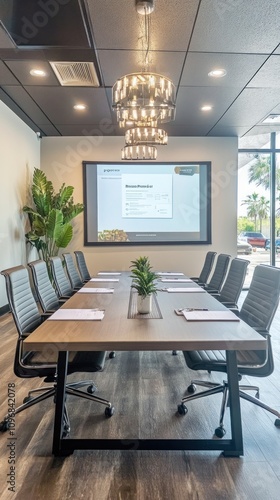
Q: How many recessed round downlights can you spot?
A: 4